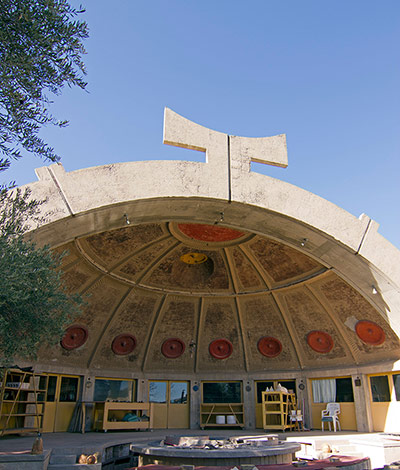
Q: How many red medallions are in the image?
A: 7